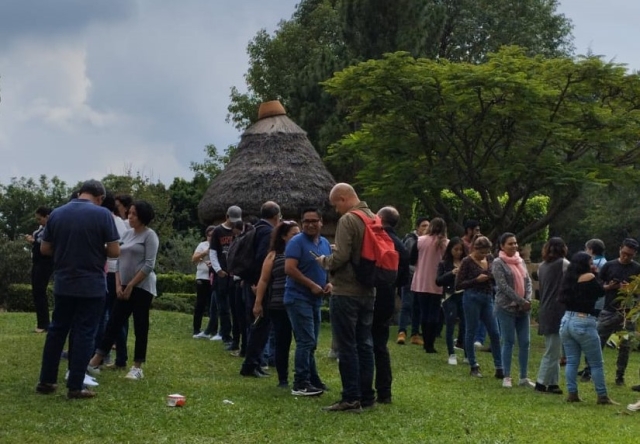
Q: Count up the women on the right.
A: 6